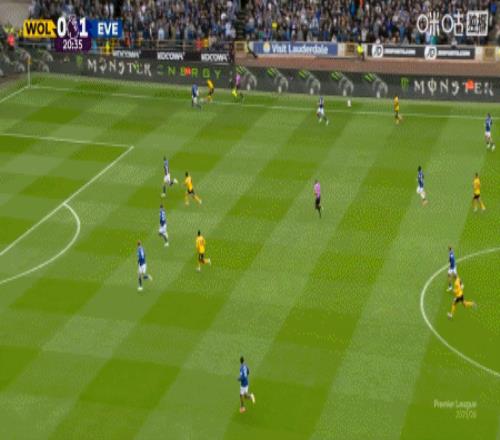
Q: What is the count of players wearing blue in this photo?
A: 9